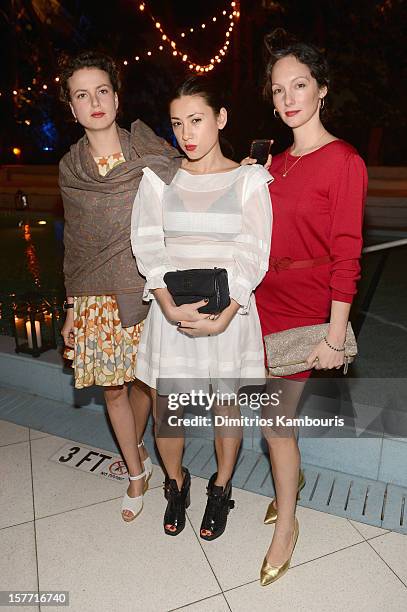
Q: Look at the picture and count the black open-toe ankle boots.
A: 2